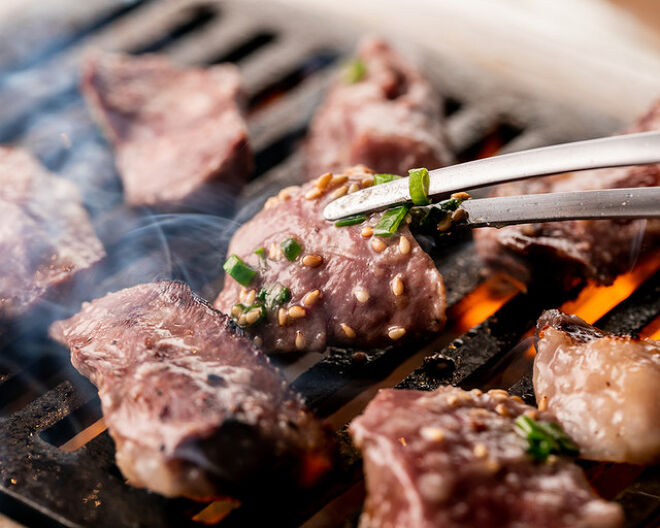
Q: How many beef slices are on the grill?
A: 8